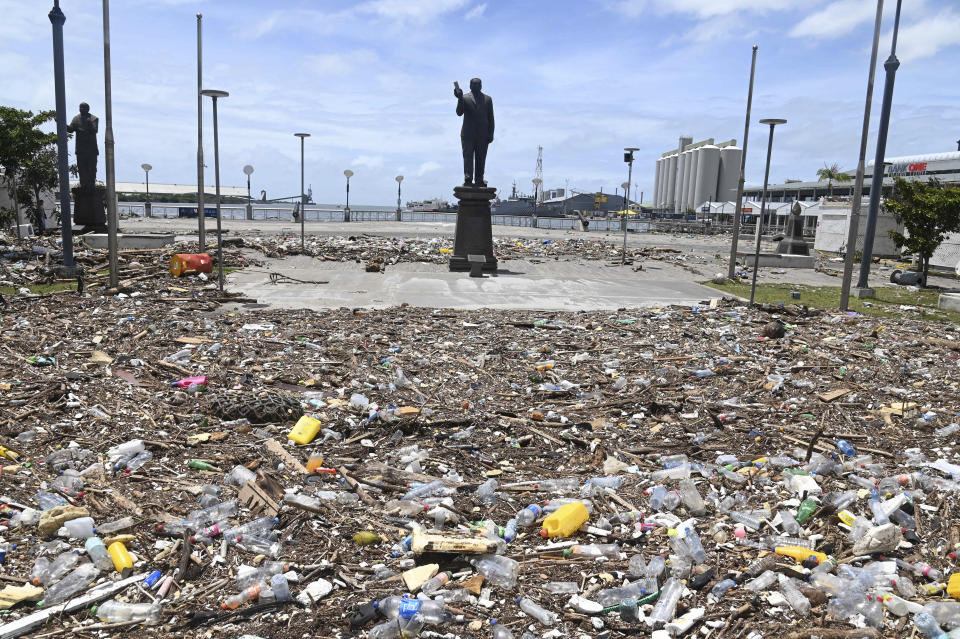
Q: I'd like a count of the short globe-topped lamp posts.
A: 6